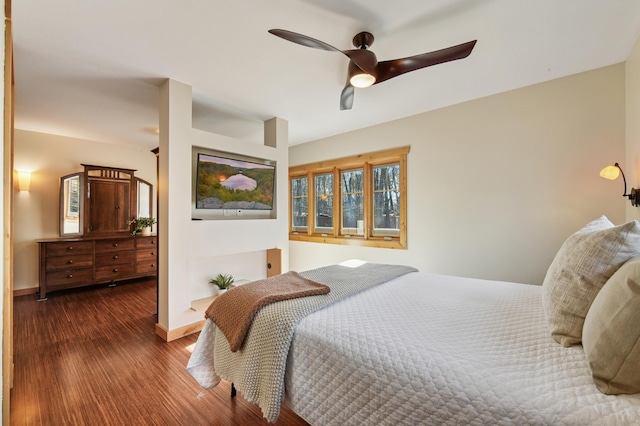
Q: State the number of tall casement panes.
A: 4